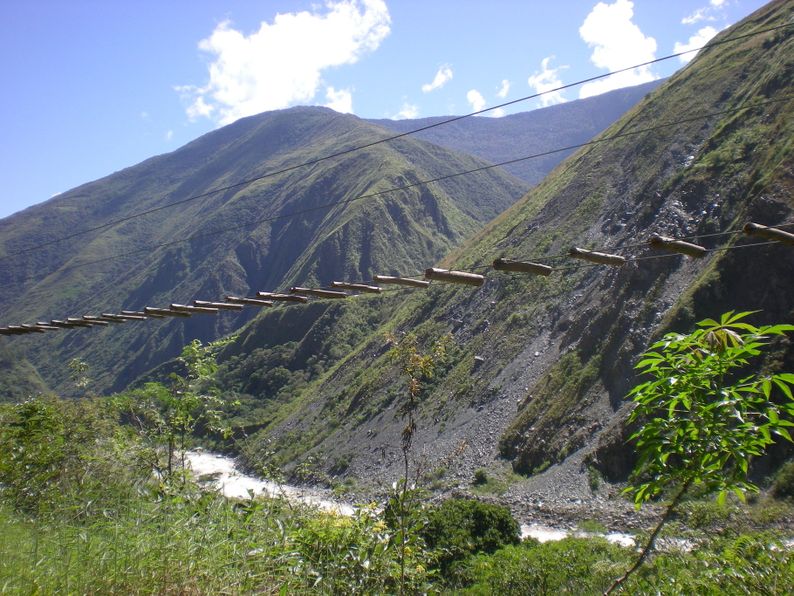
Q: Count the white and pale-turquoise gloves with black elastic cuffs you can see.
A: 0